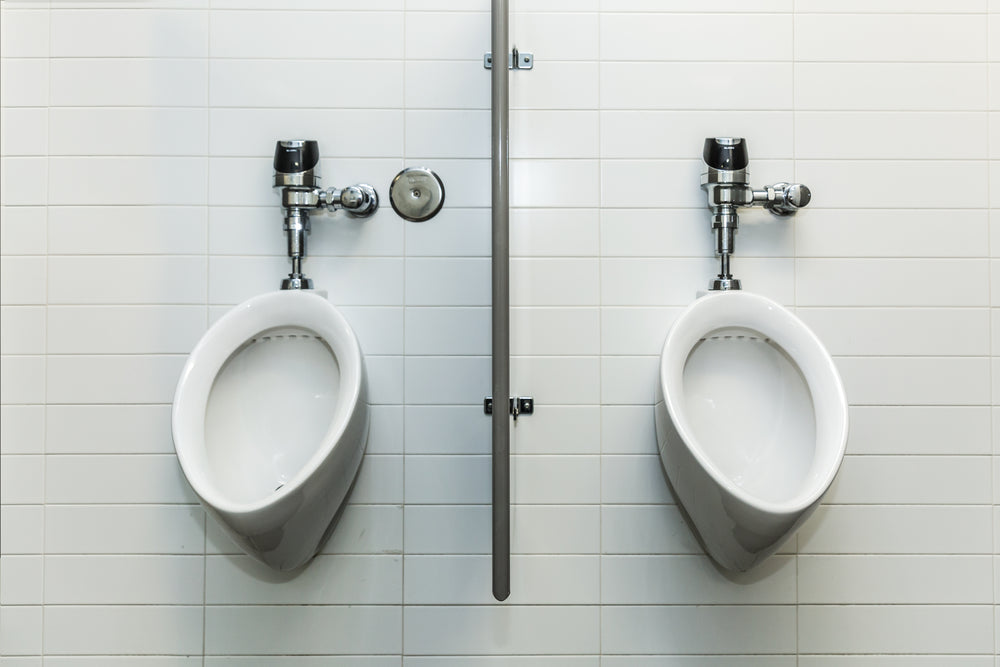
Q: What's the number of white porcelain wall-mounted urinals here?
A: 2